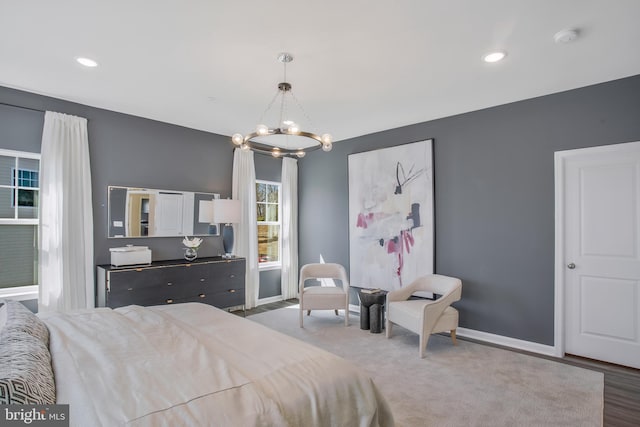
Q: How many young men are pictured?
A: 0